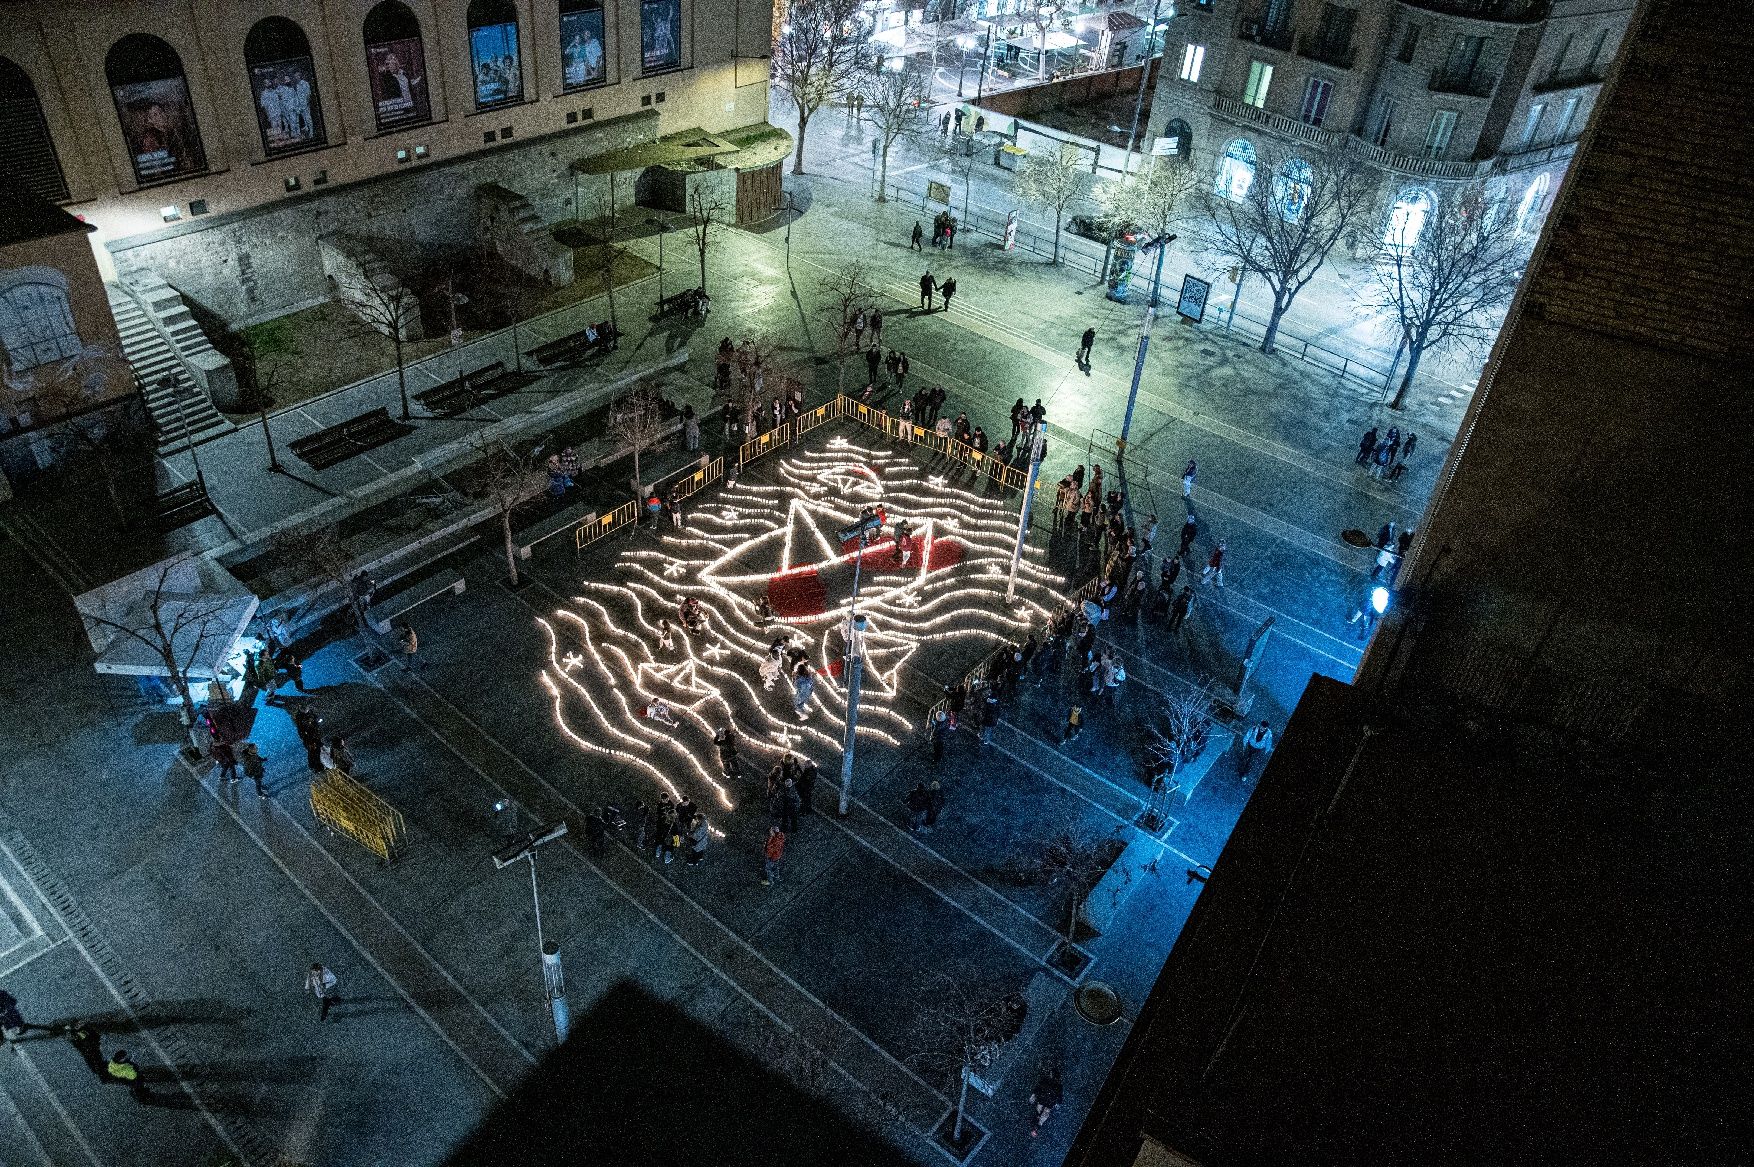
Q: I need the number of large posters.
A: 6